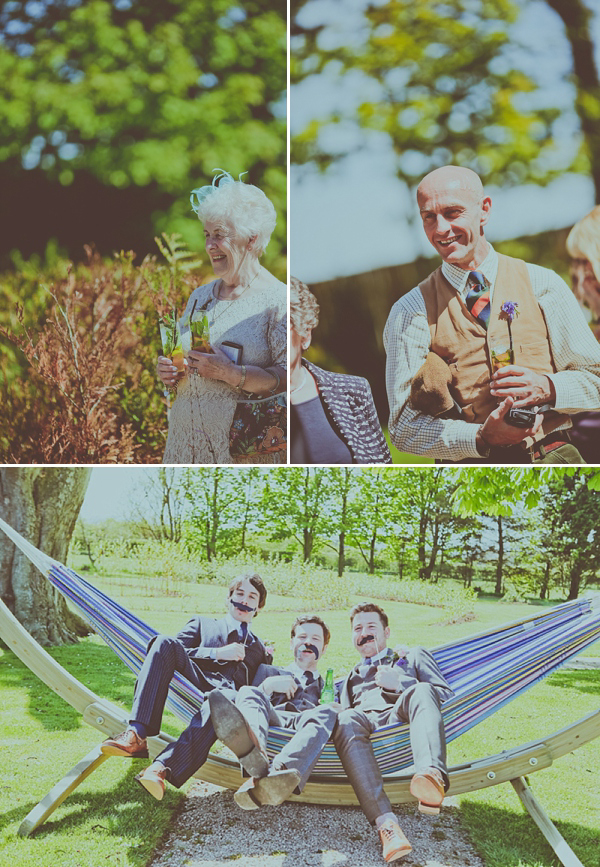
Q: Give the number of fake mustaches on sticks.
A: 3